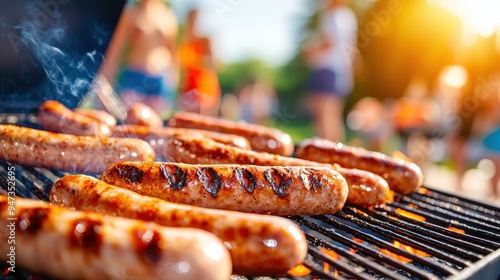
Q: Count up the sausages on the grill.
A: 11